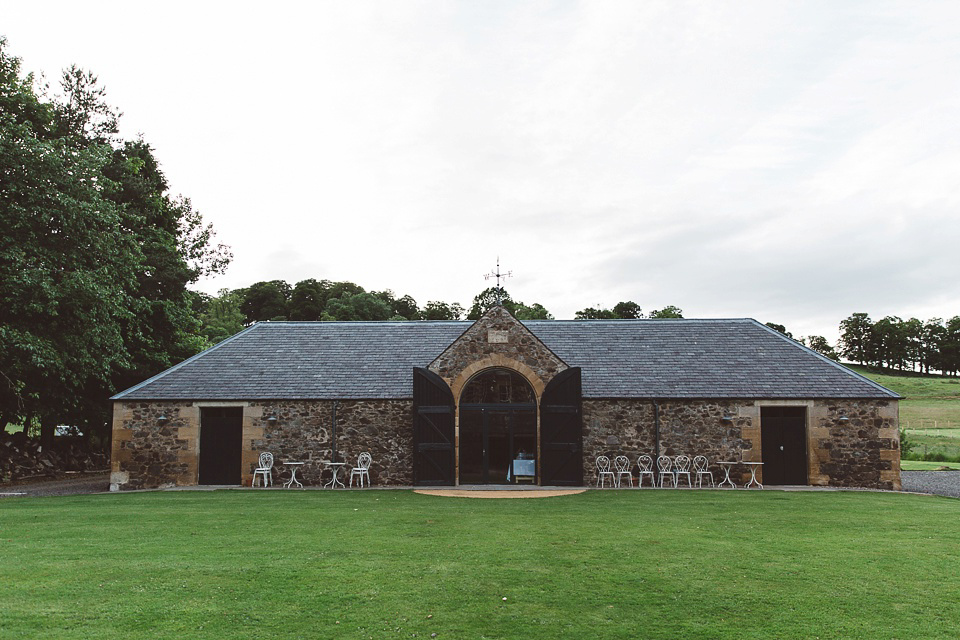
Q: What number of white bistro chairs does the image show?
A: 8